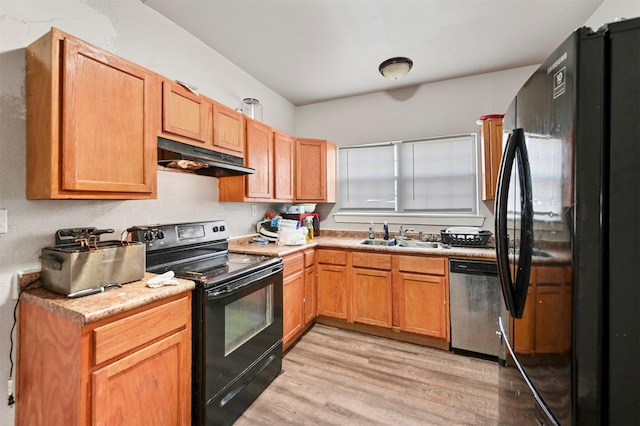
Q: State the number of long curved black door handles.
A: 2